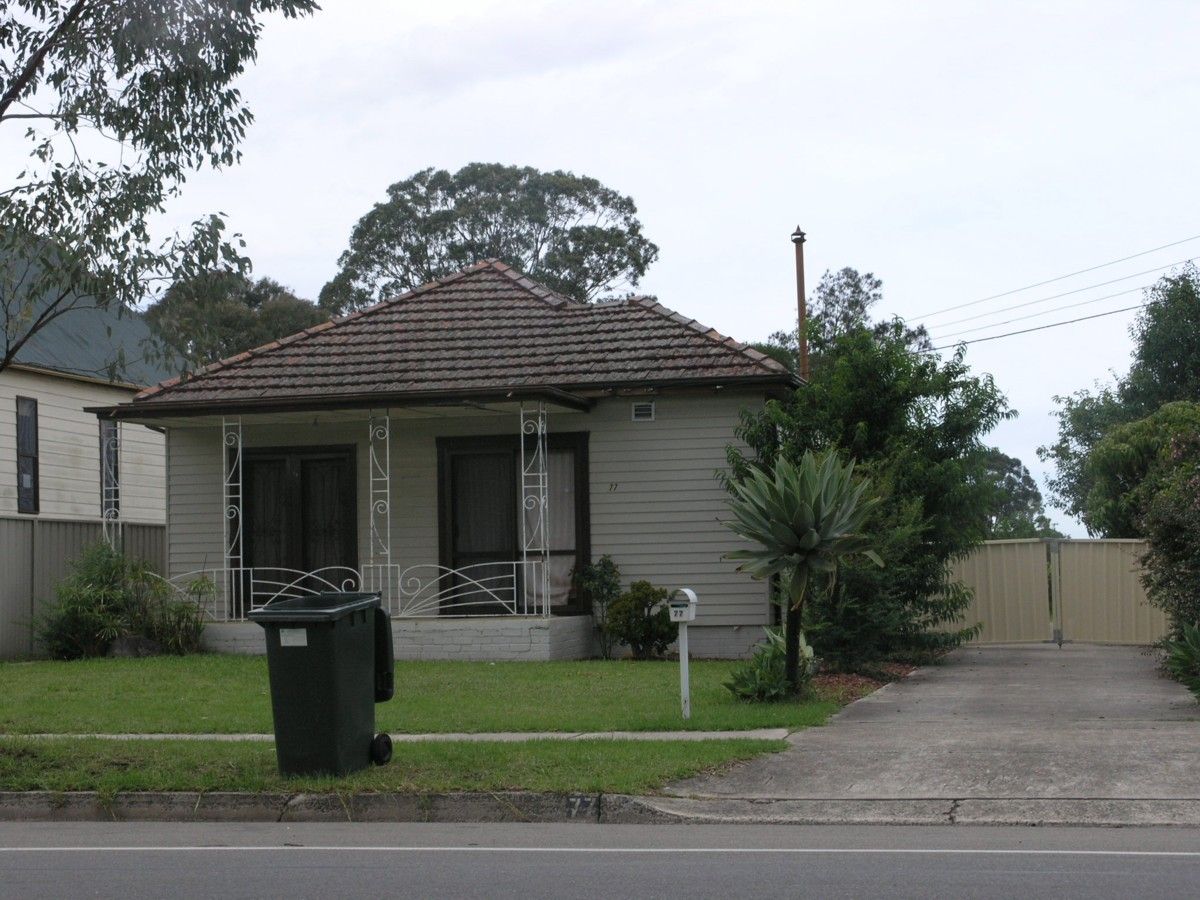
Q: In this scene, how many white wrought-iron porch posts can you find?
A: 4